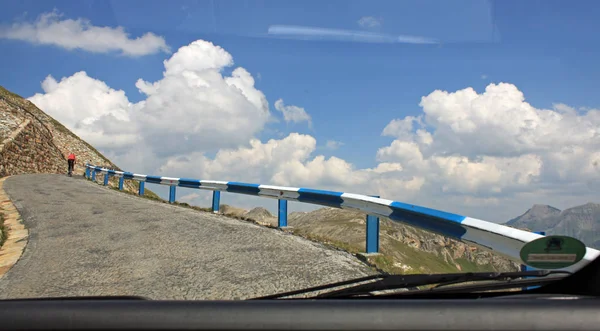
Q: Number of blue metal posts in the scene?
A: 10